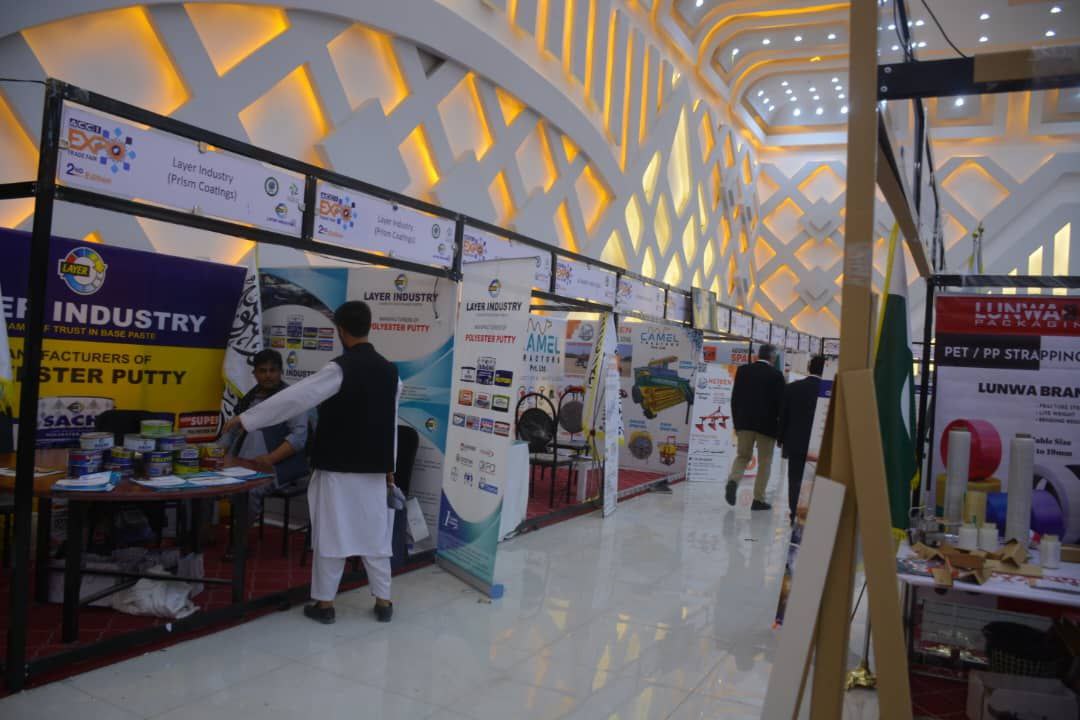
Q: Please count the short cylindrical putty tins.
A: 14